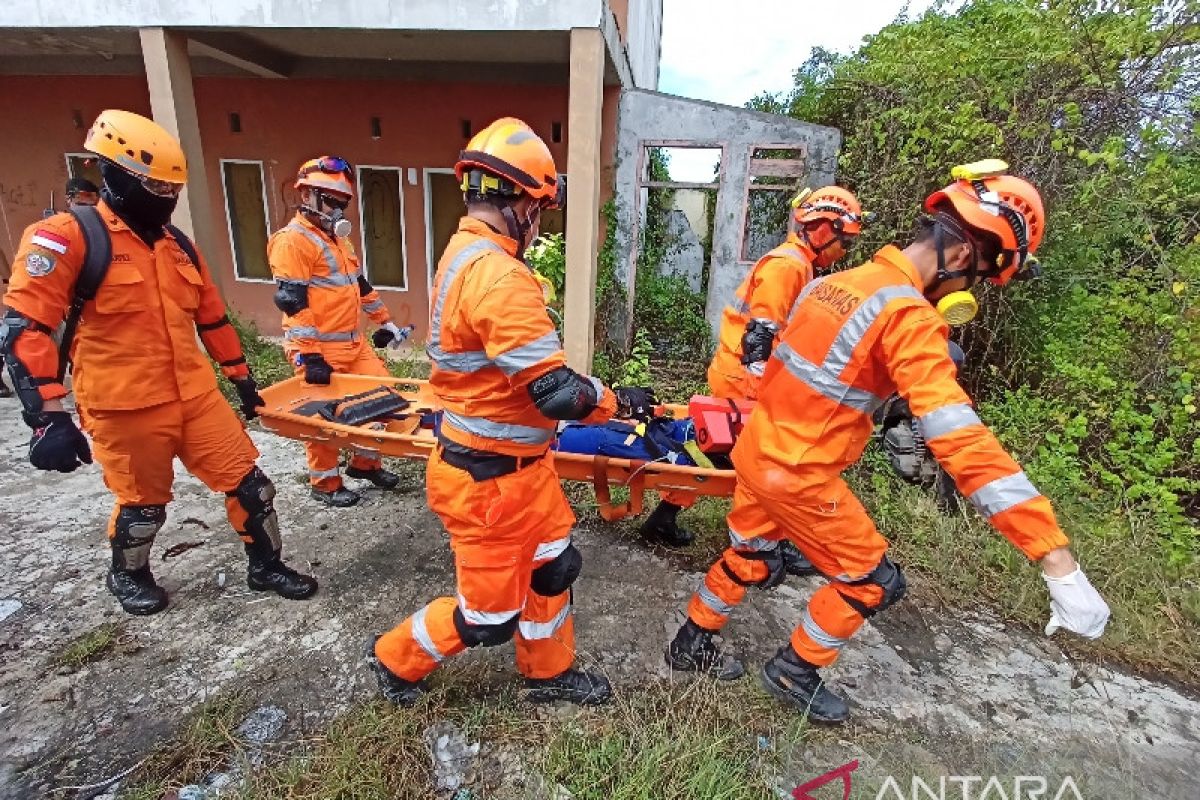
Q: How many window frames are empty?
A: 2